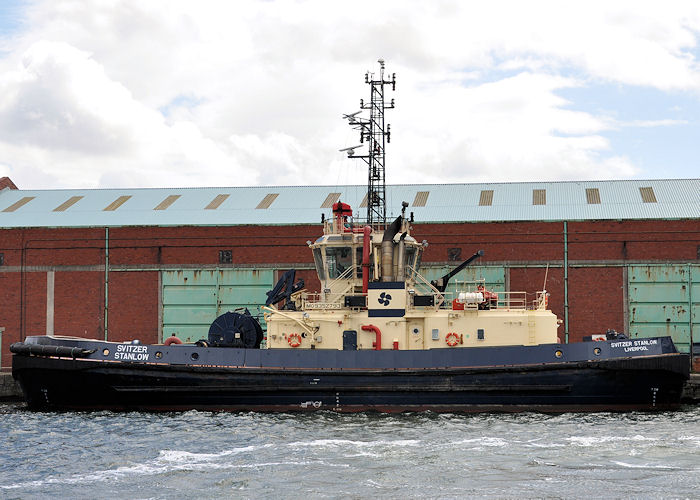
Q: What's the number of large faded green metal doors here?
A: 3